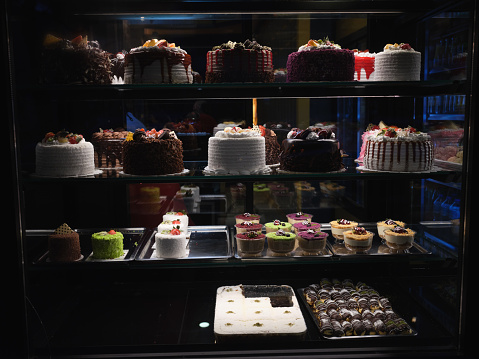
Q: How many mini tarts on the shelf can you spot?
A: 12